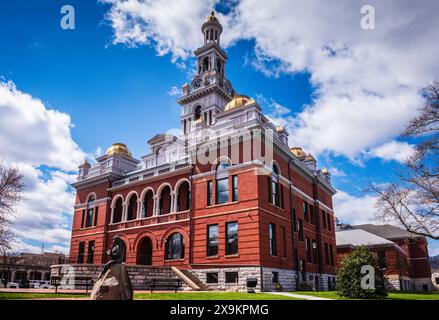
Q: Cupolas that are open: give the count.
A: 1